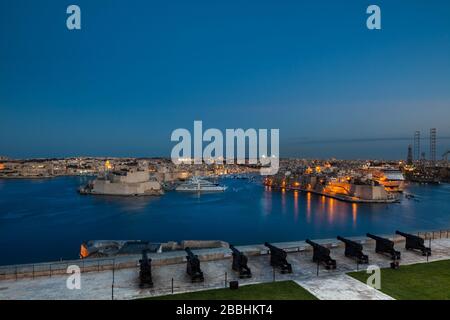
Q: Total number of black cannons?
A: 8